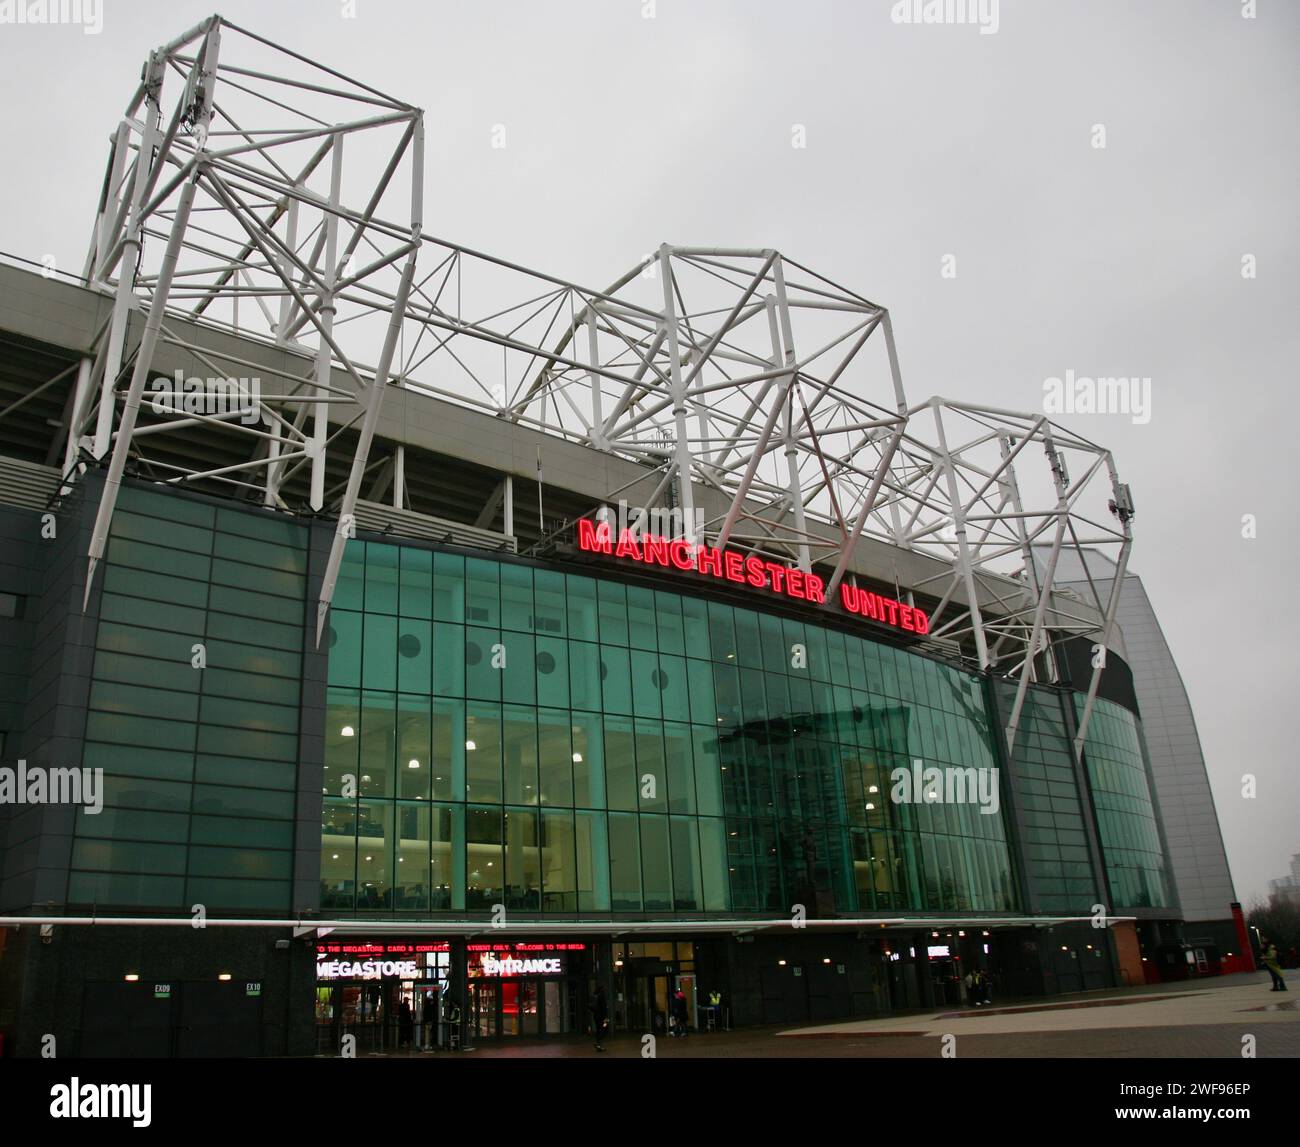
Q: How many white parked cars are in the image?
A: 0